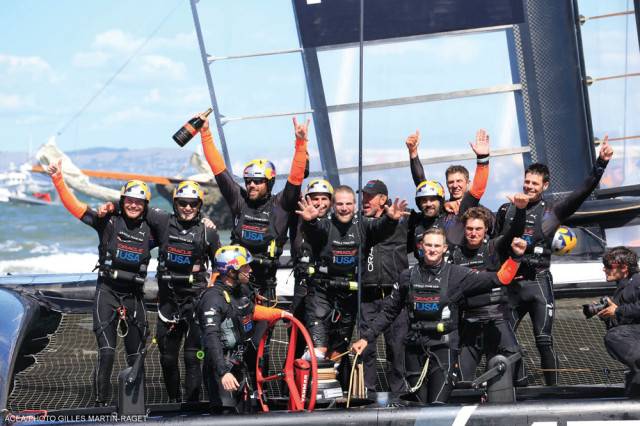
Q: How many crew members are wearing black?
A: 12